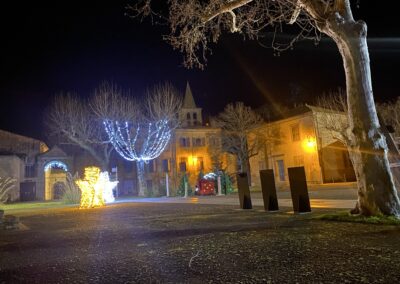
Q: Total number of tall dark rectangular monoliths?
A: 3